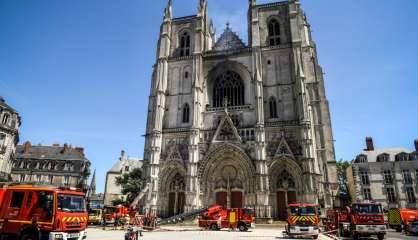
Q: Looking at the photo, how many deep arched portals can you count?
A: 3